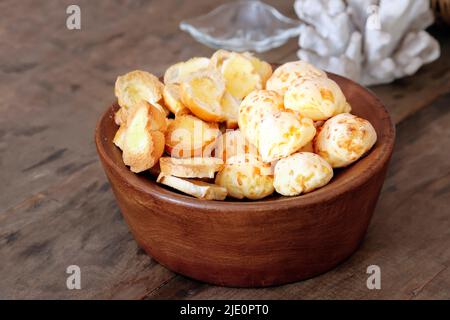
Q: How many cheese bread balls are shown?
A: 8